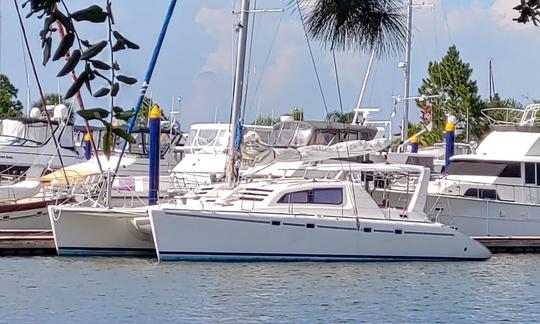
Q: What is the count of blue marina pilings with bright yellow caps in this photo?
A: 4